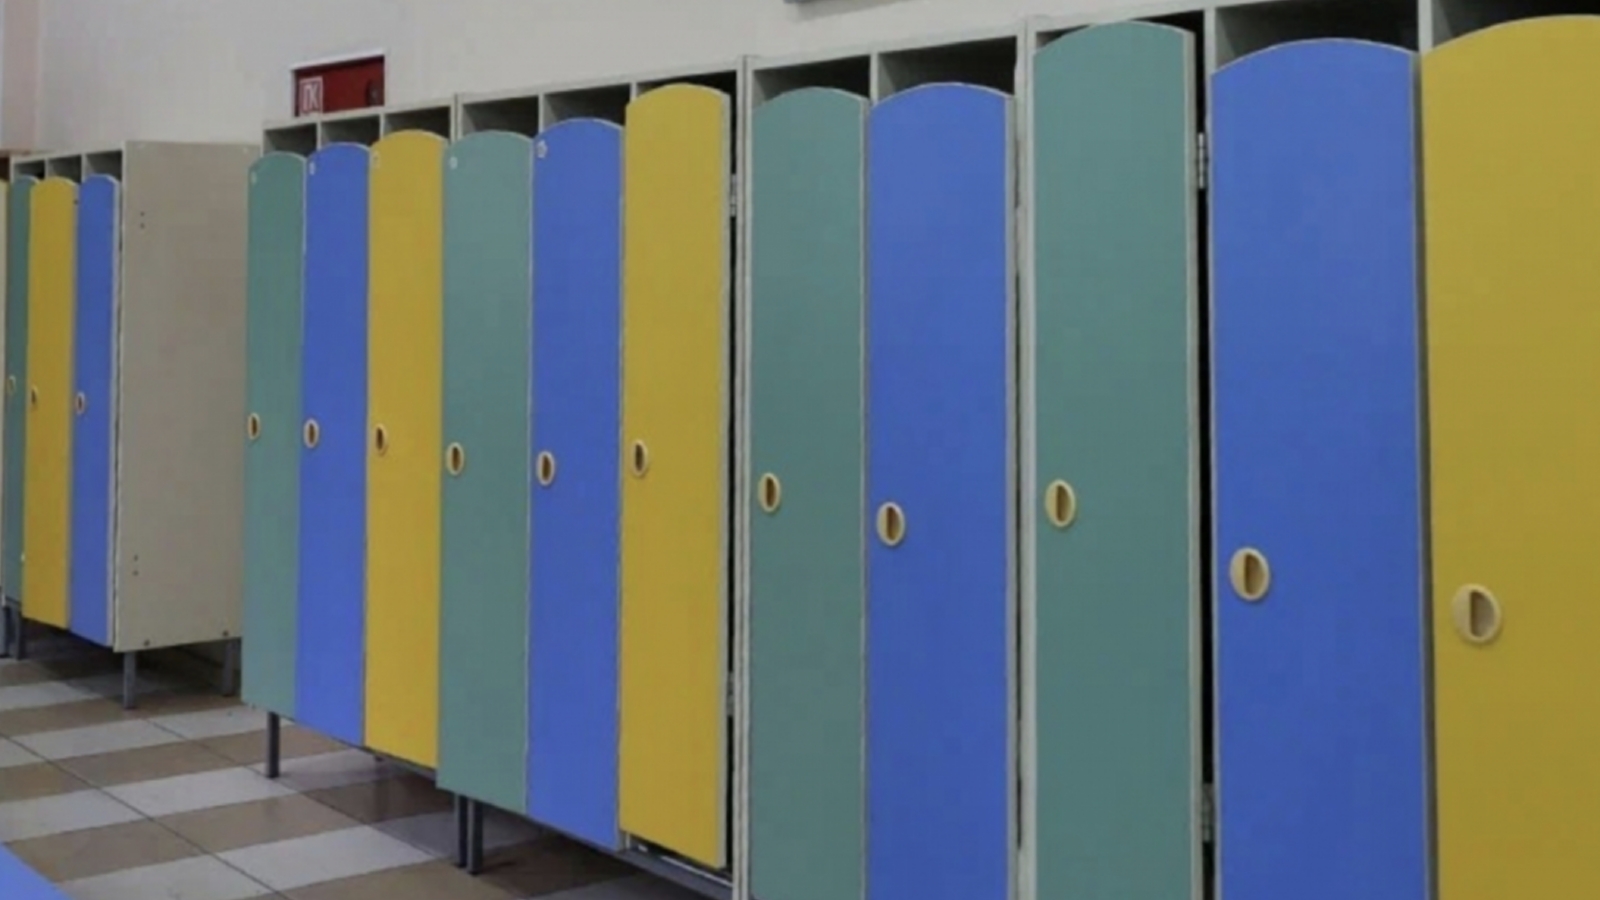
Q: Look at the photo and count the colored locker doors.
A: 14